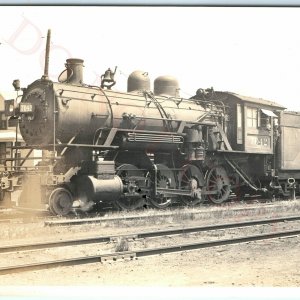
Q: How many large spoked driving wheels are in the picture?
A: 4